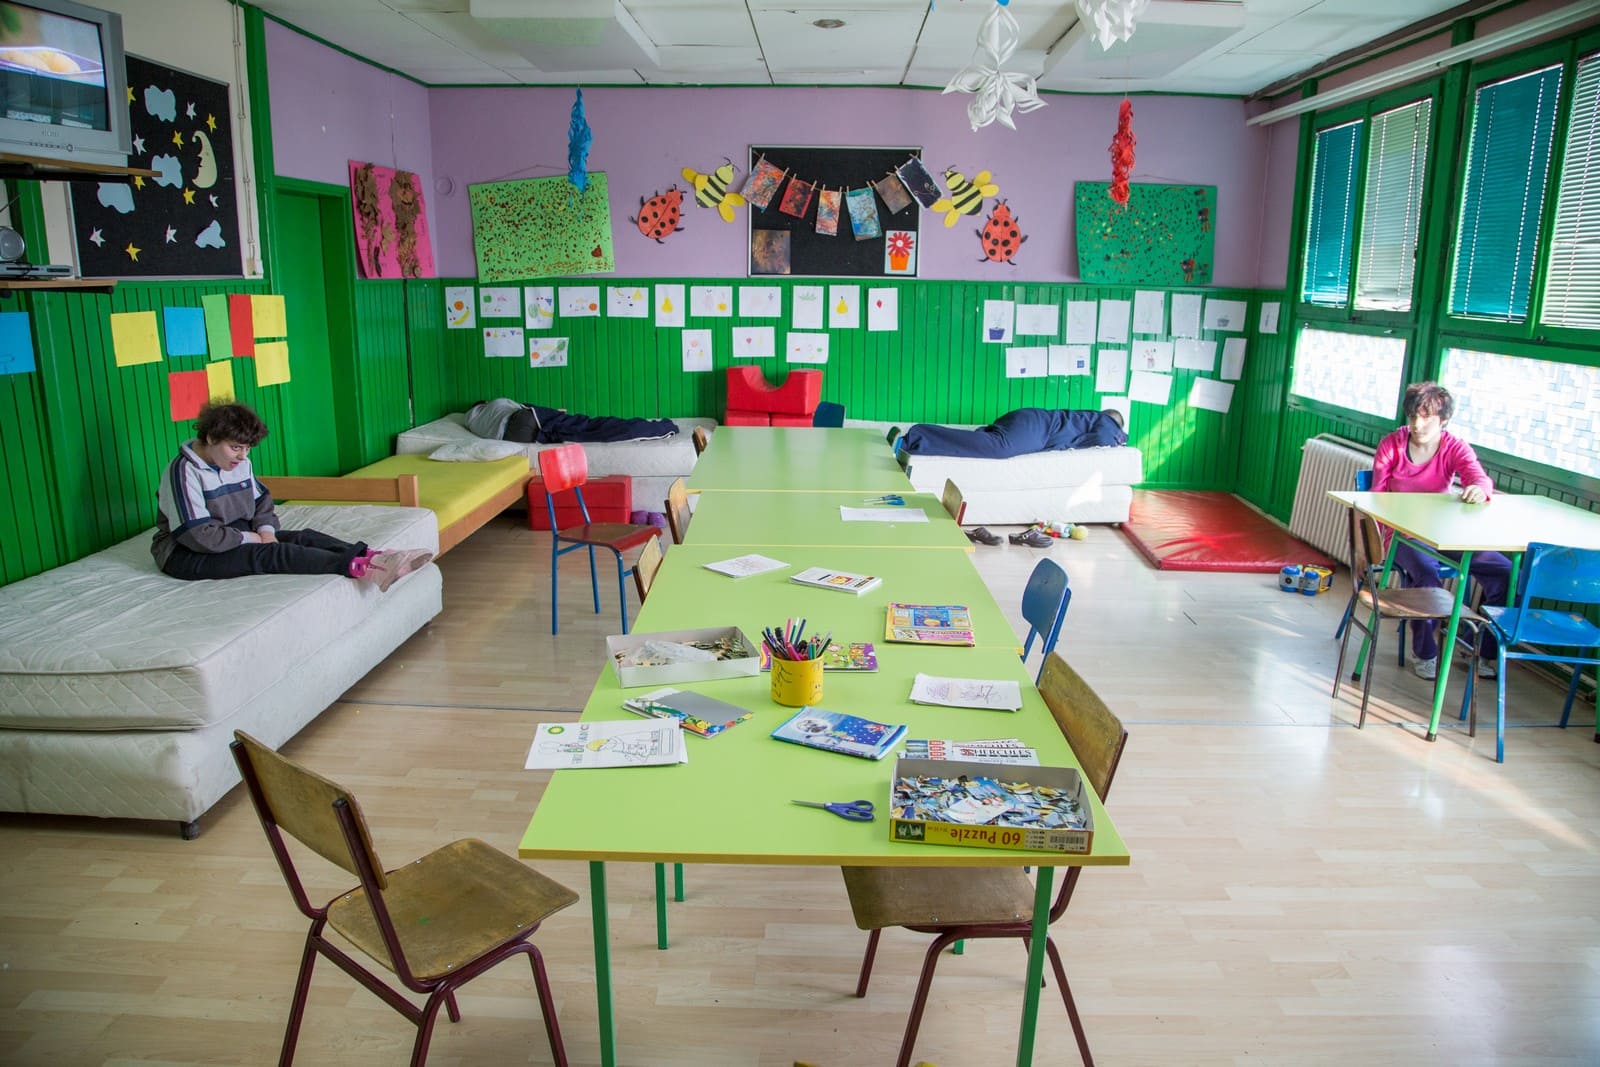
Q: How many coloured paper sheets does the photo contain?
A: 9